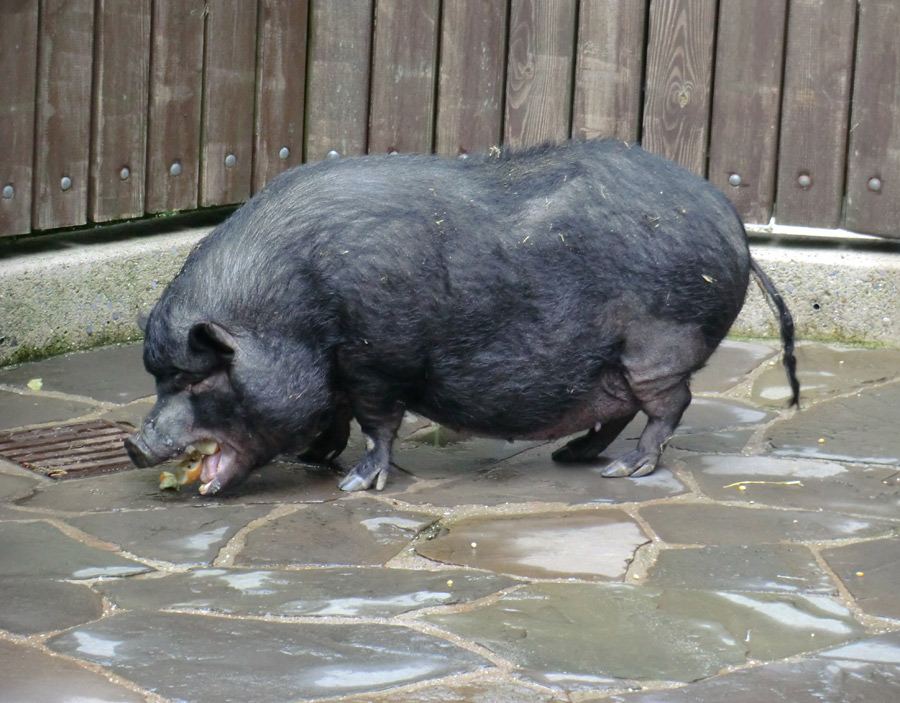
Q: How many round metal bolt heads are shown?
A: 12